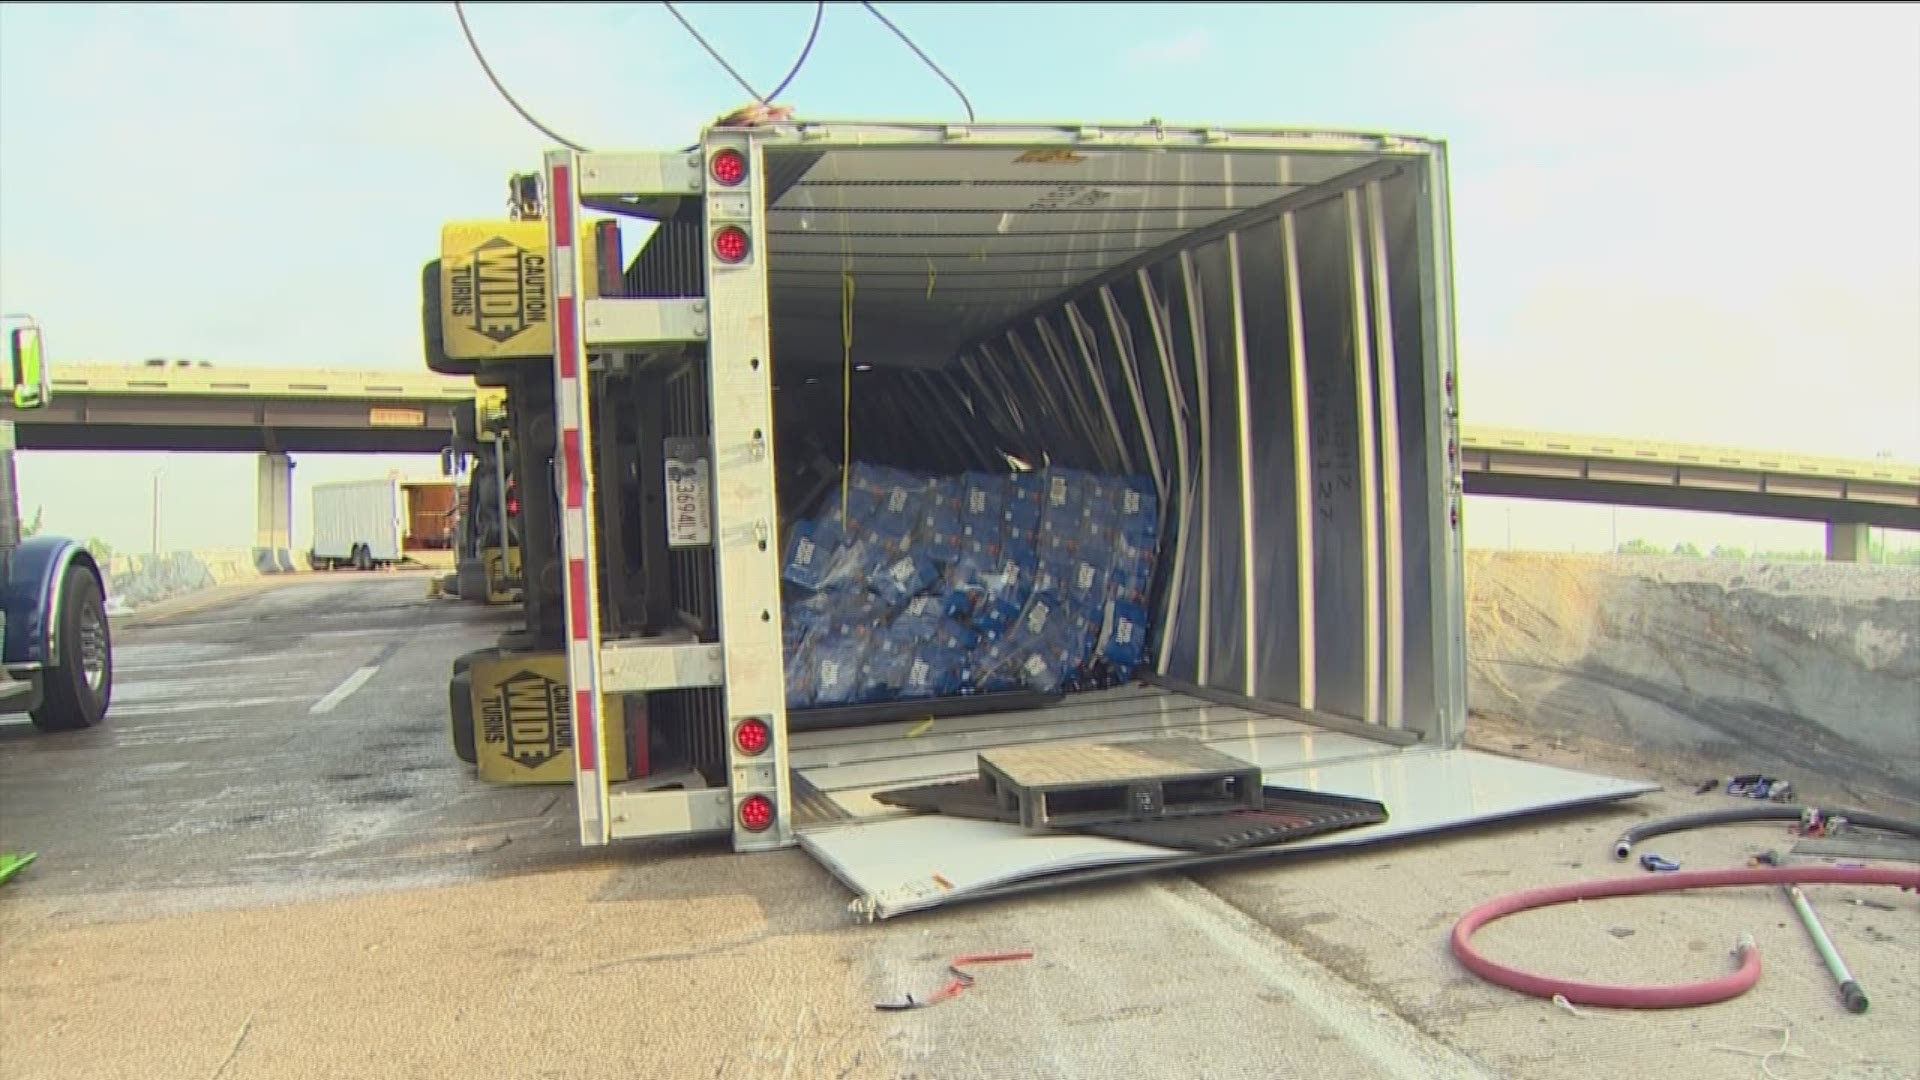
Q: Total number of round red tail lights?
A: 4